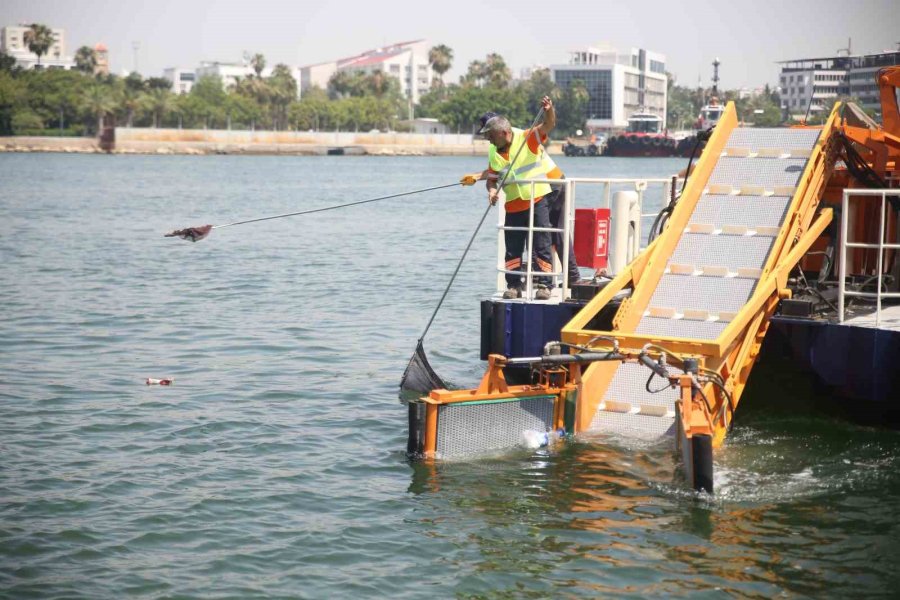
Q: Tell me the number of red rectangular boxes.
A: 1